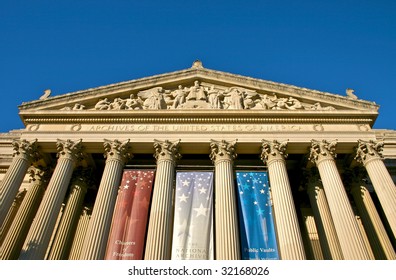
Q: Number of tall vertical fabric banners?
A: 3